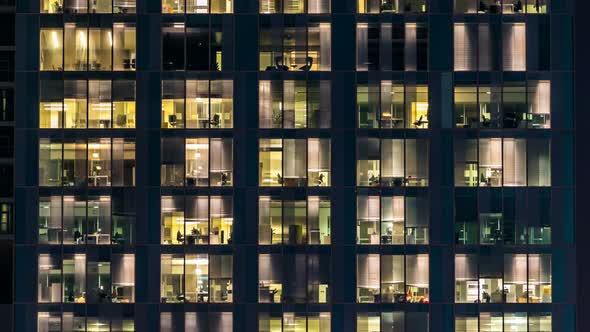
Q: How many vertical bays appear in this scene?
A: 5